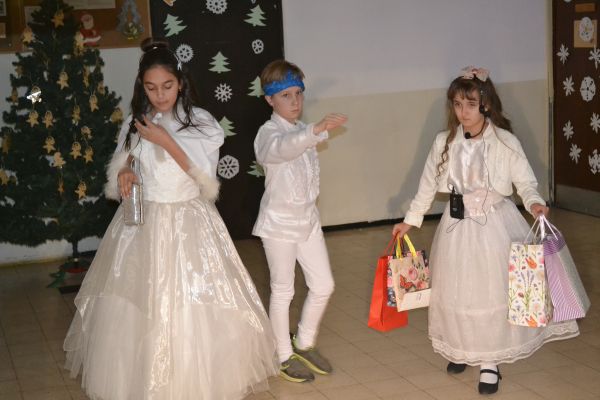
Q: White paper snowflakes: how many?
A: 14